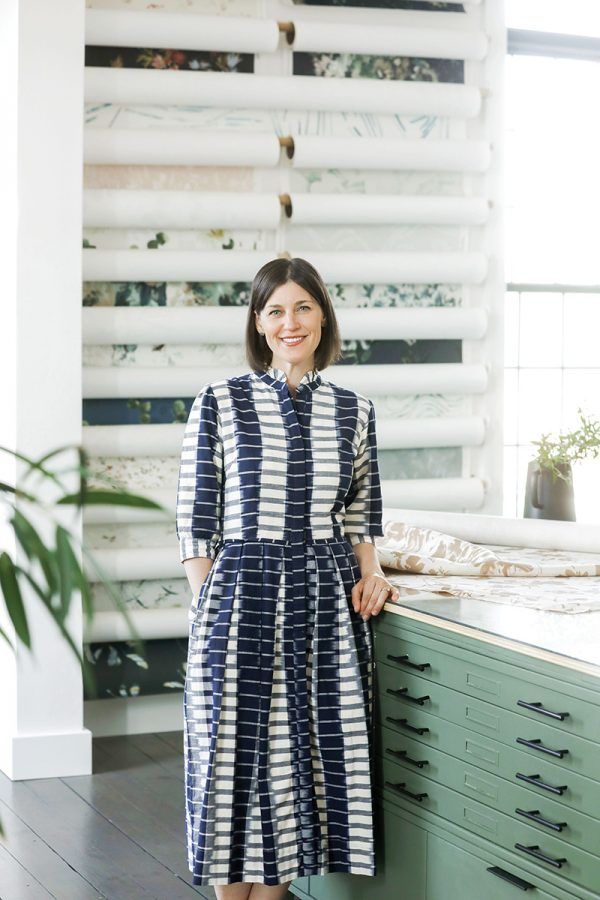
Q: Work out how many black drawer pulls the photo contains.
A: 11